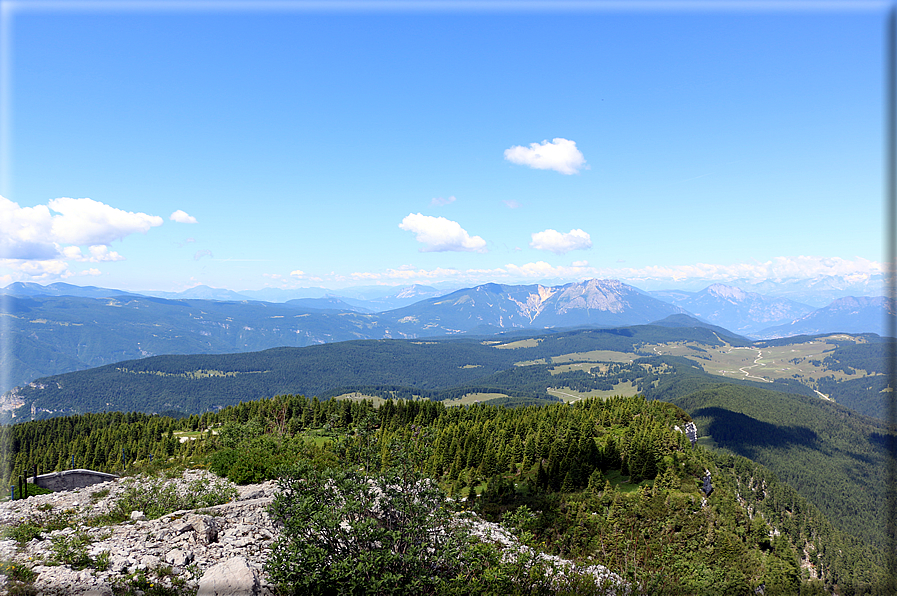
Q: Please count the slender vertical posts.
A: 7